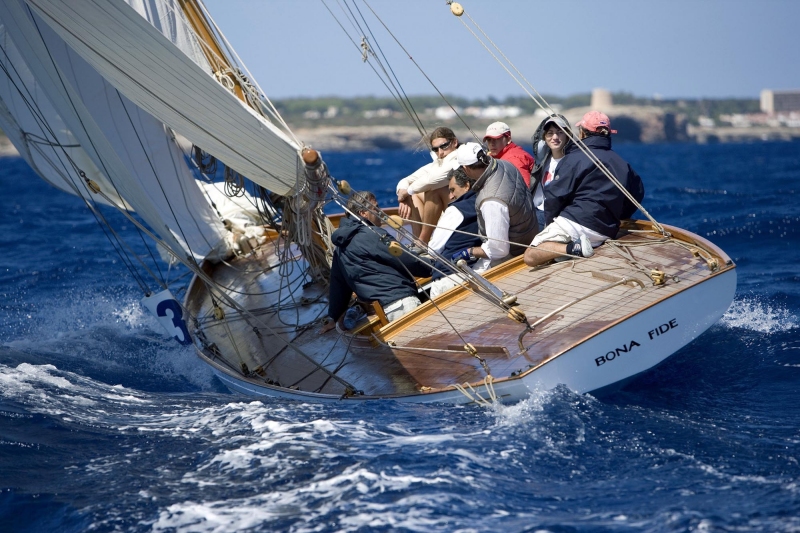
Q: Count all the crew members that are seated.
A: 7